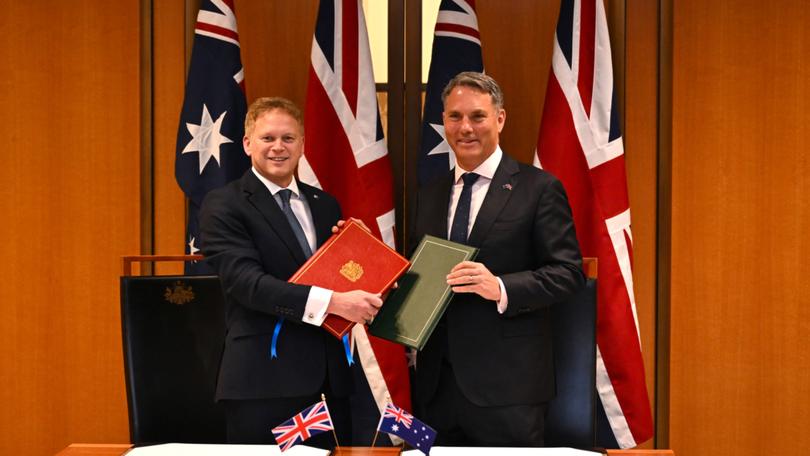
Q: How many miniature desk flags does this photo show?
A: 2